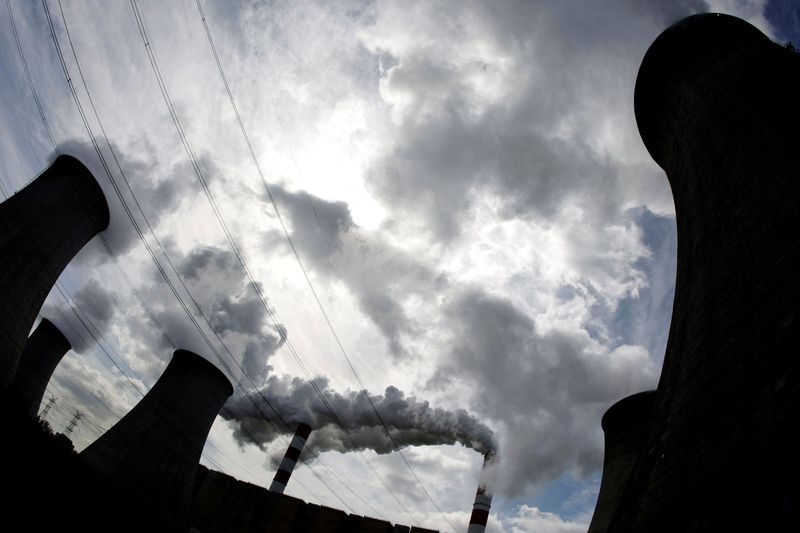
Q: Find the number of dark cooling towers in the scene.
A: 5